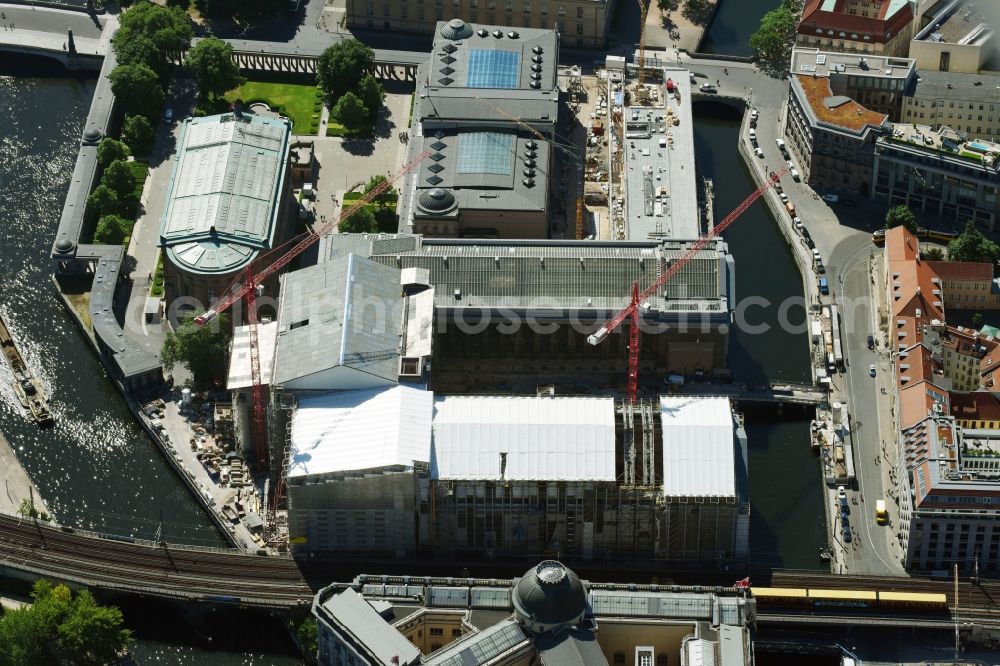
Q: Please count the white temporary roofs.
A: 3